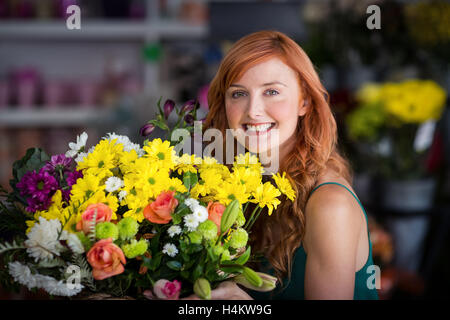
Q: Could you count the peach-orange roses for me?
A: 4